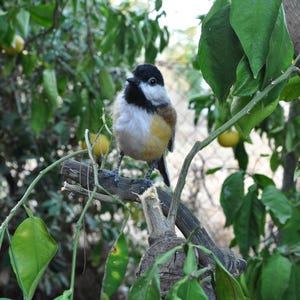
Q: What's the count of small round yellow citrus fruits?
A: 3